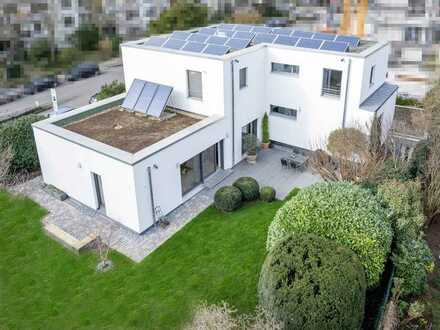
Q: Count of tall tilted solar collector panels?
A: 3